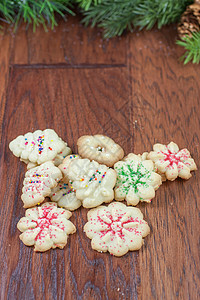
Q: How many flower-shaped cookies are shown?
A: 4